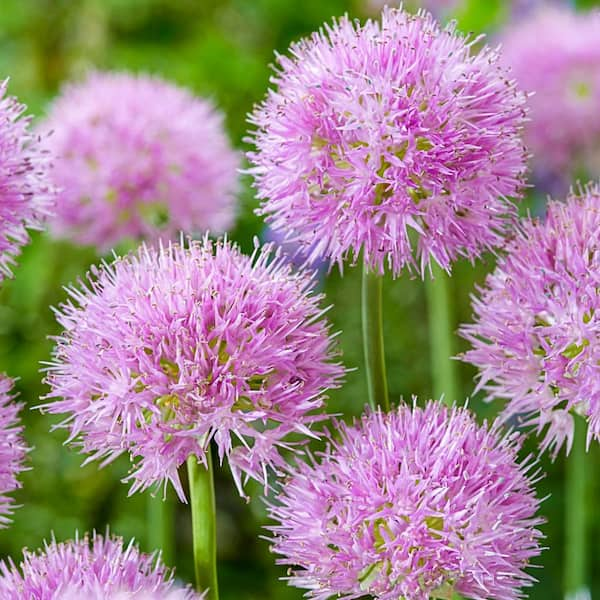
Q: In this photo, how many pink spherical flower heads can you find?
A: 9